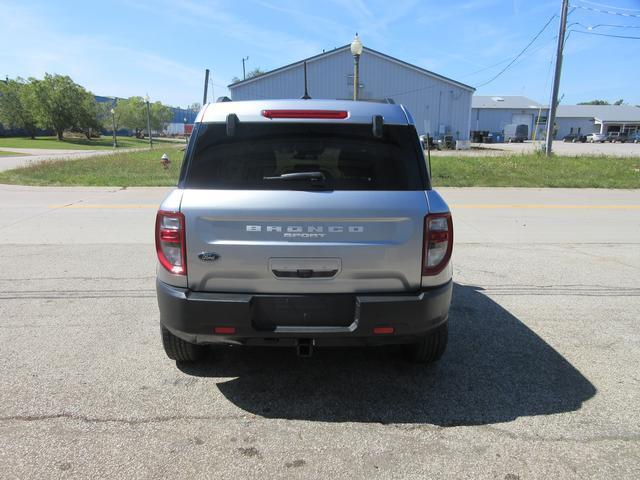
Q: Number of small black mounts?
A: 2